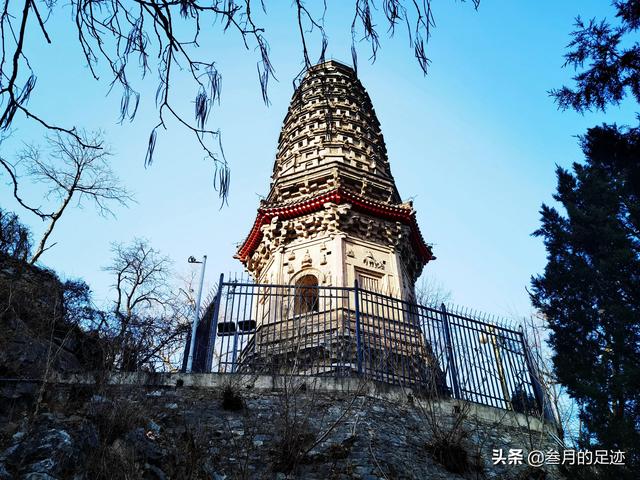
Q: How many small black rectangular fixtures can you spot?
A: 2